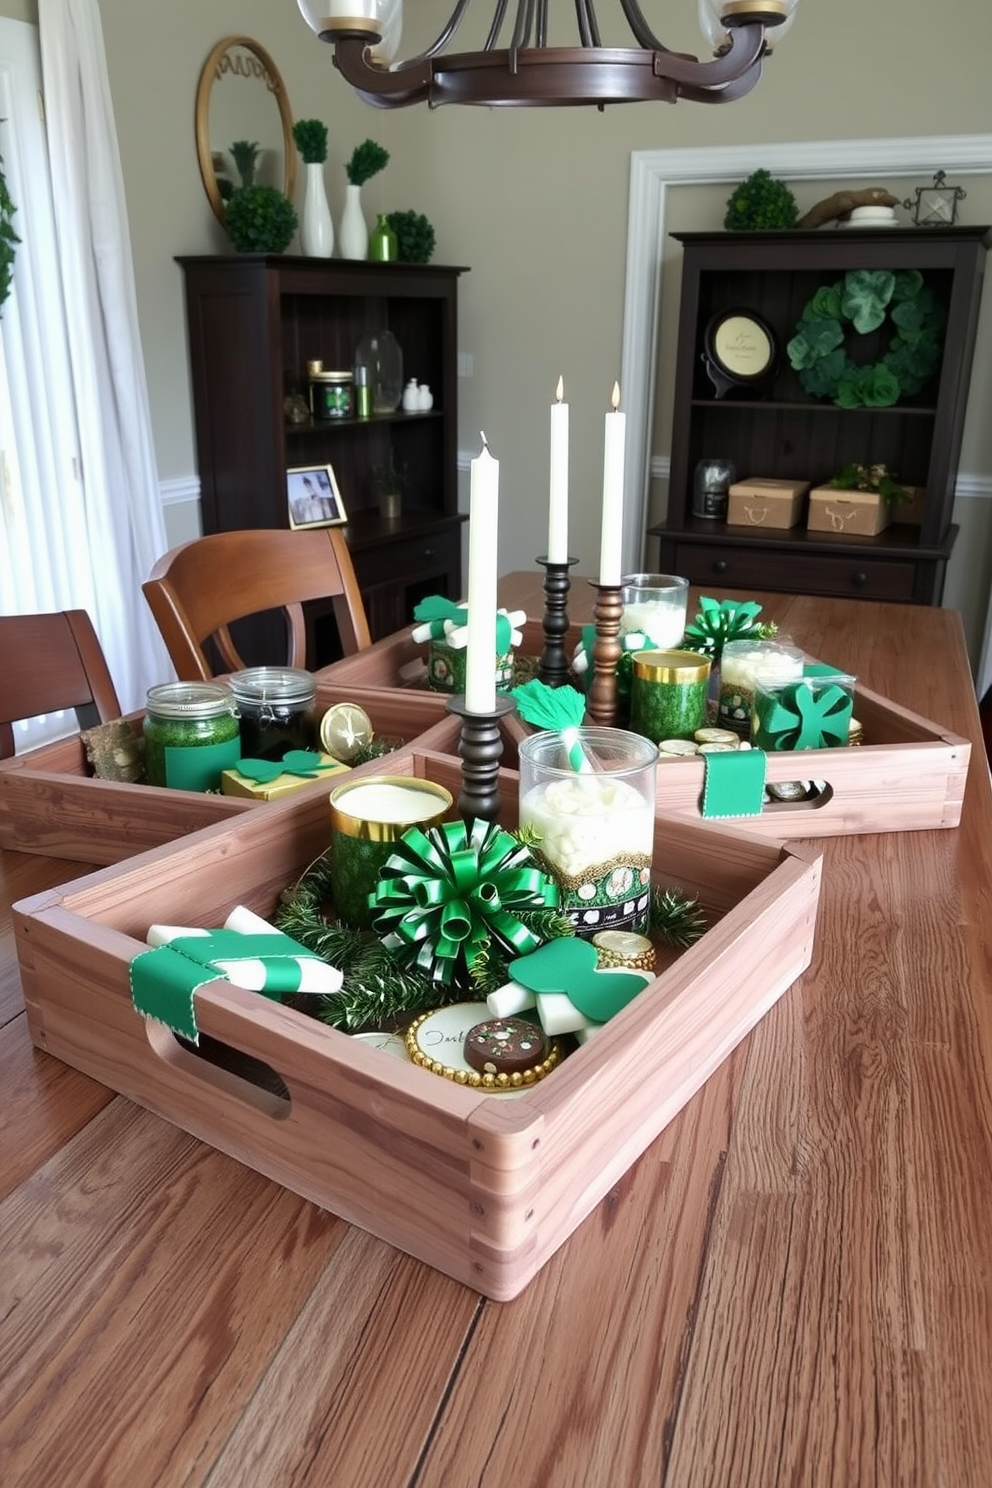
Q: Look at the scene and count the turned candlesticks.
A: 3